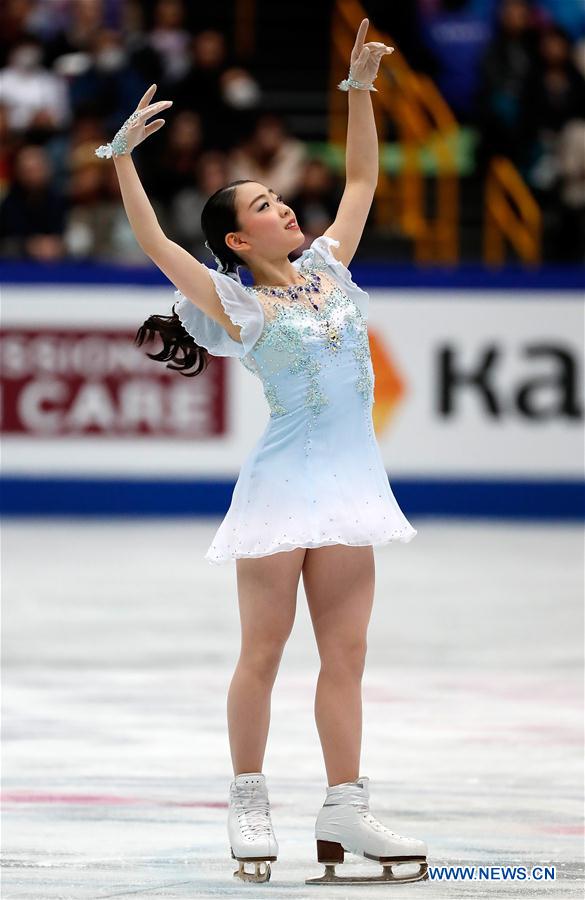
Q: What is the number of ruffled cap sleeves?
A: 2